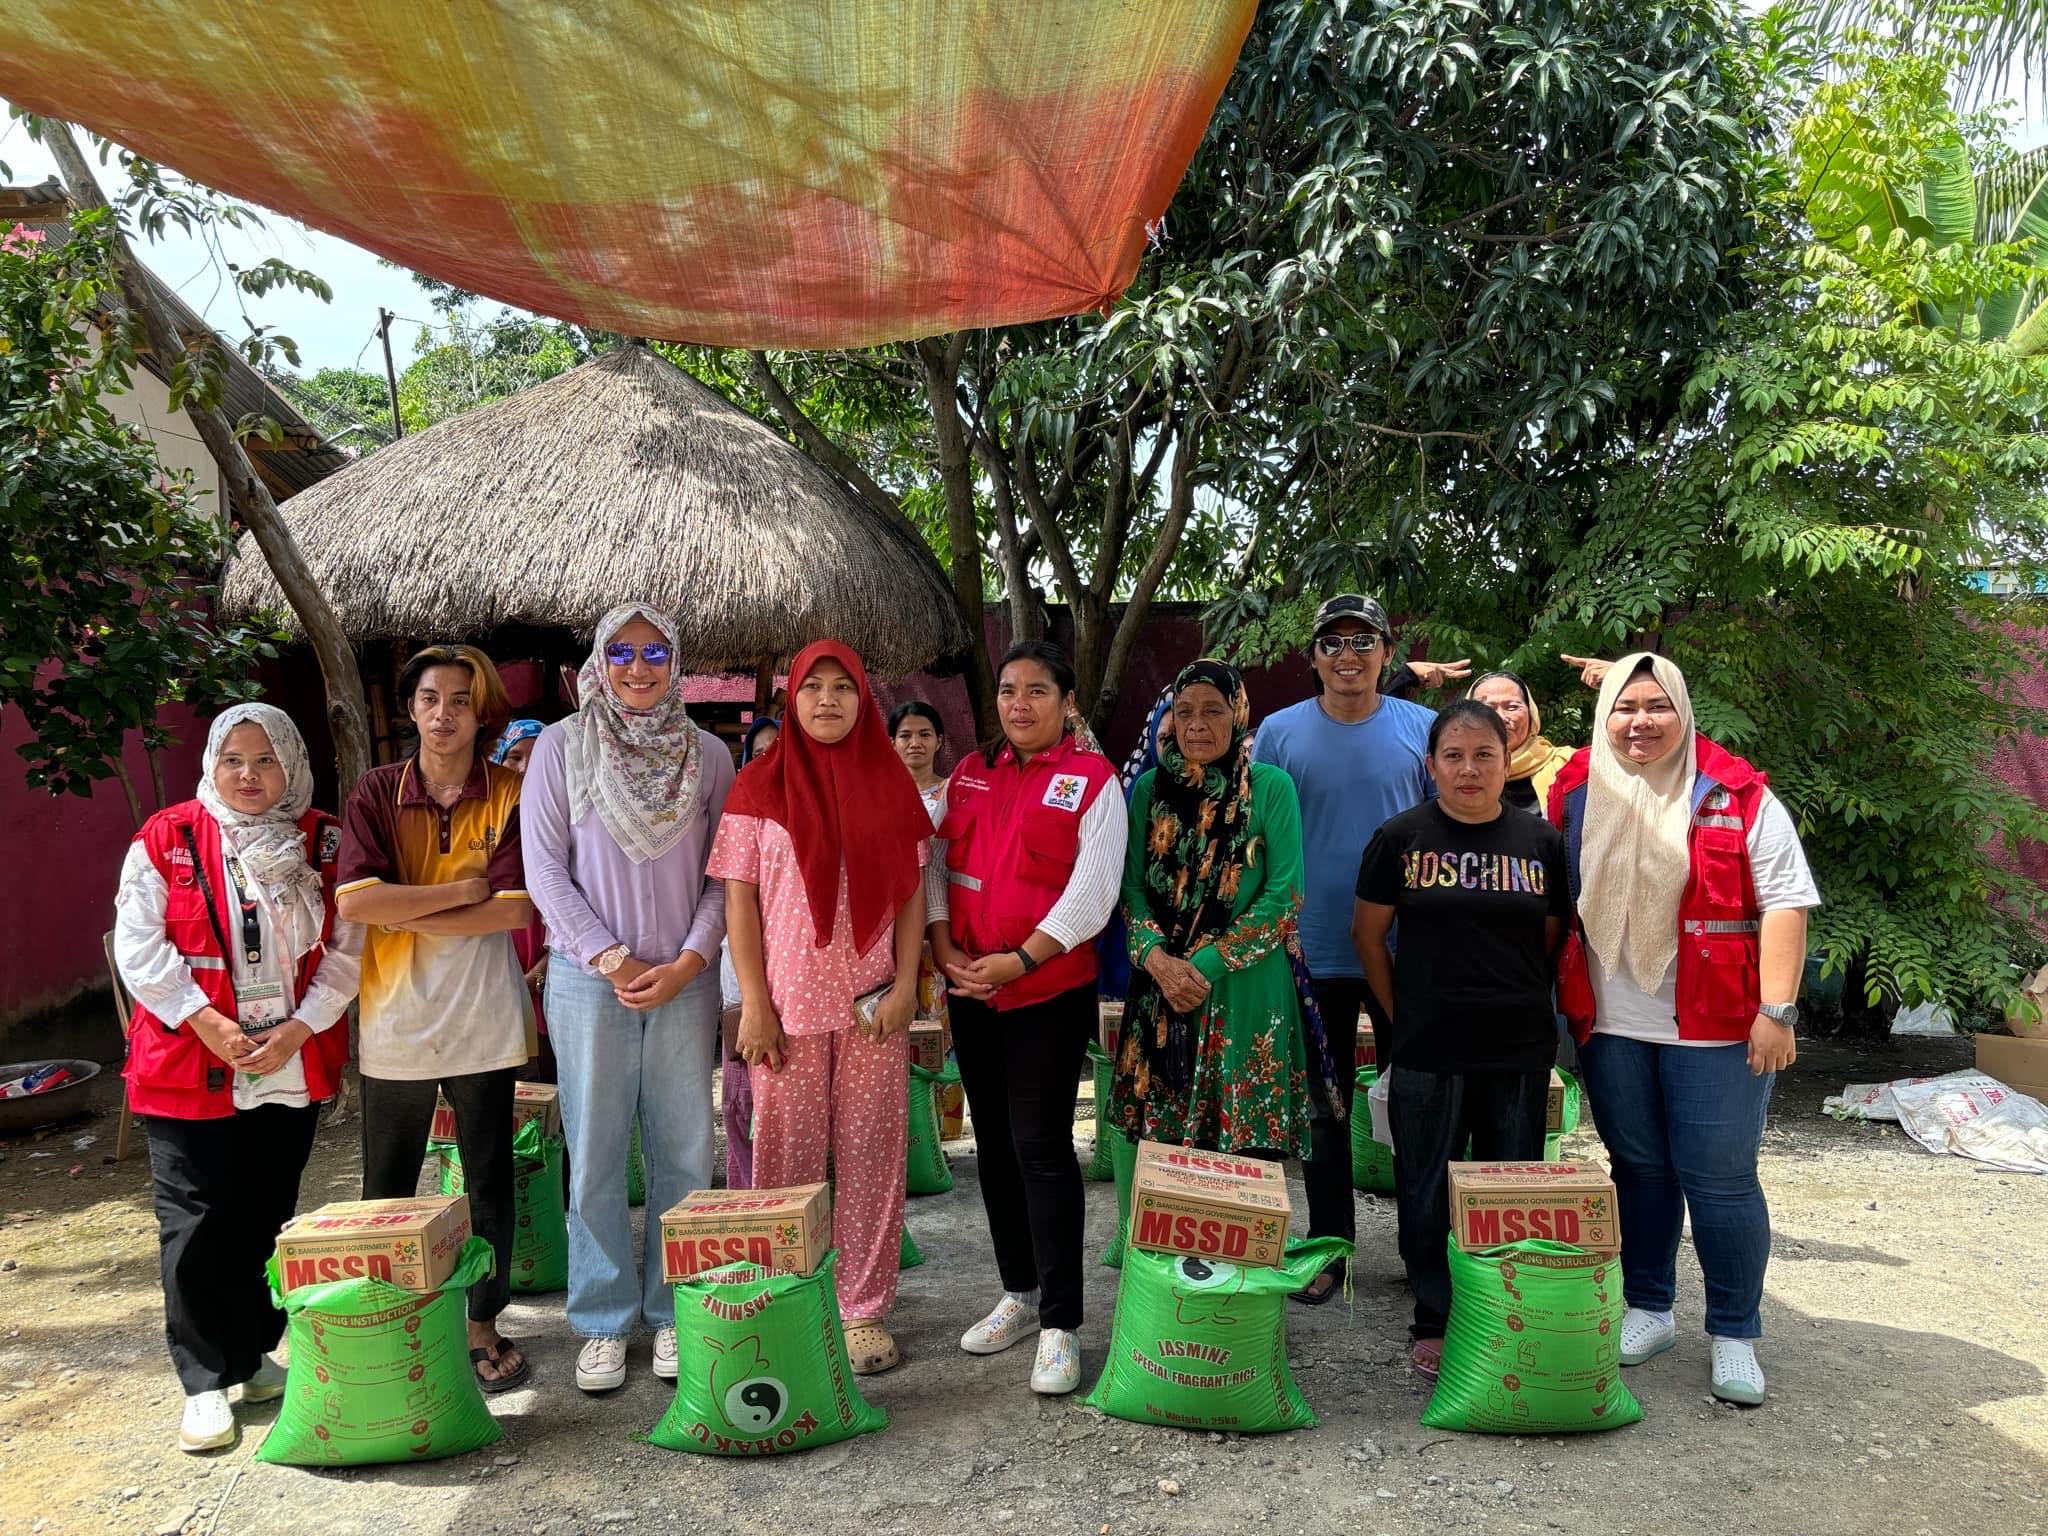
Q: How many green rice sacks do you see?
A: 12